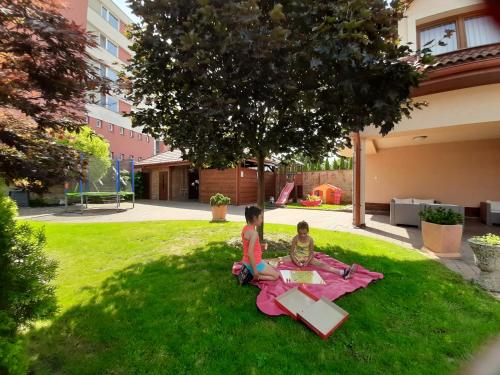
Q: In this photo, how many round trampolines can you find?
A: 1